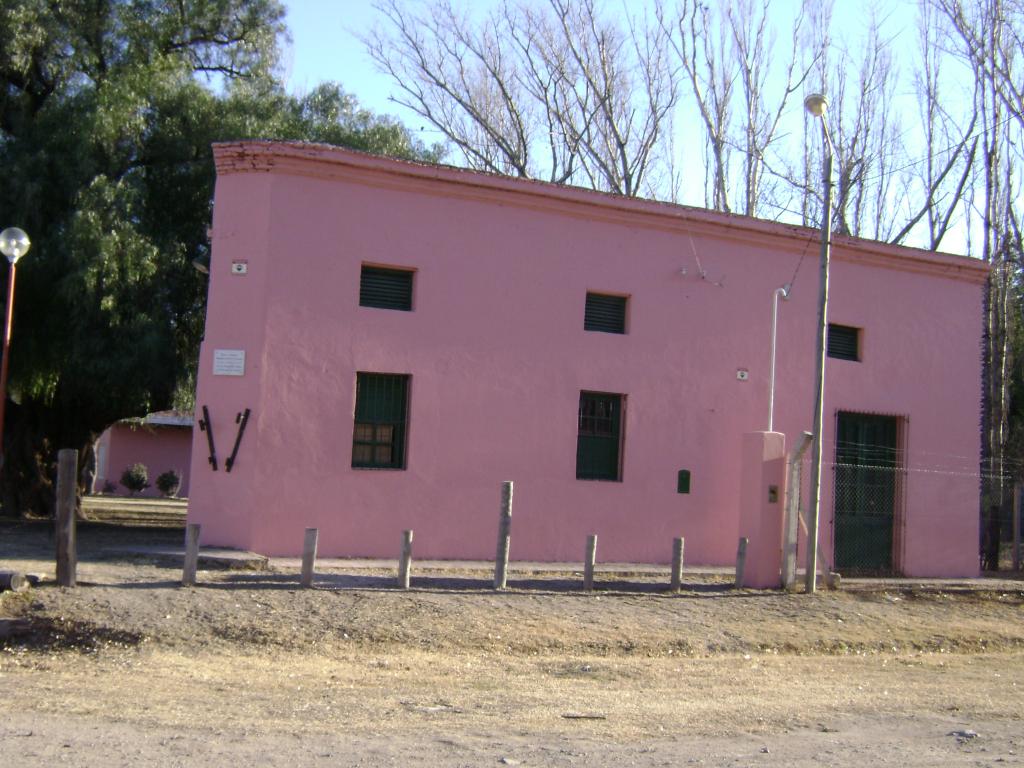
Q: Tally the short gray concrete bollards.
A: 6